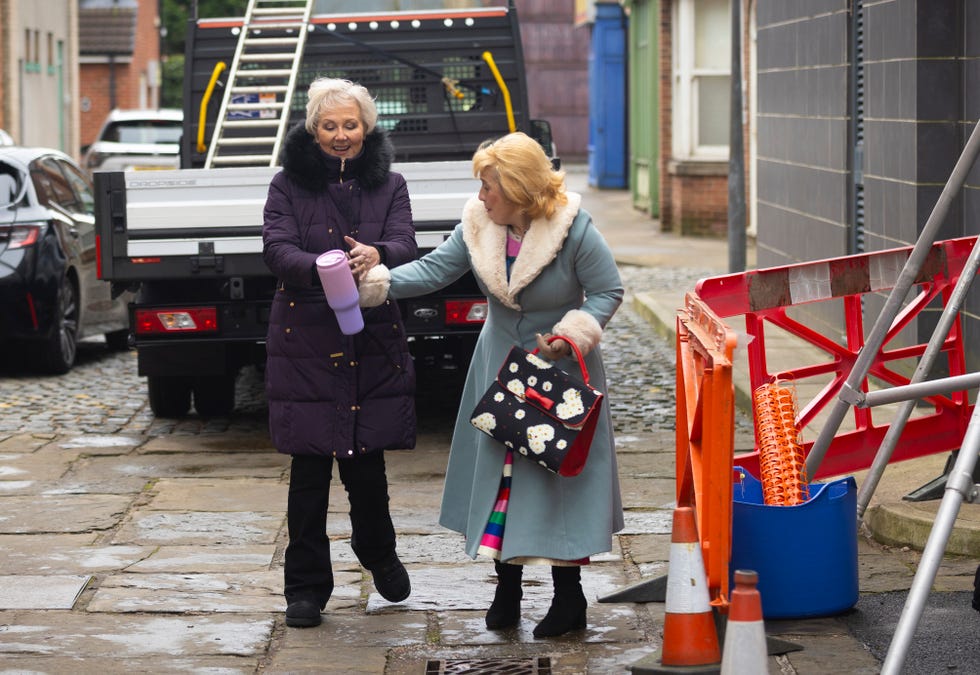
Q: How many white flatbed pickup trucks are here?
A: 1